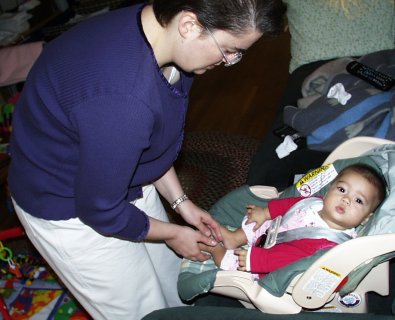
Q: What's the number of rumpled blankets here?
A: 1